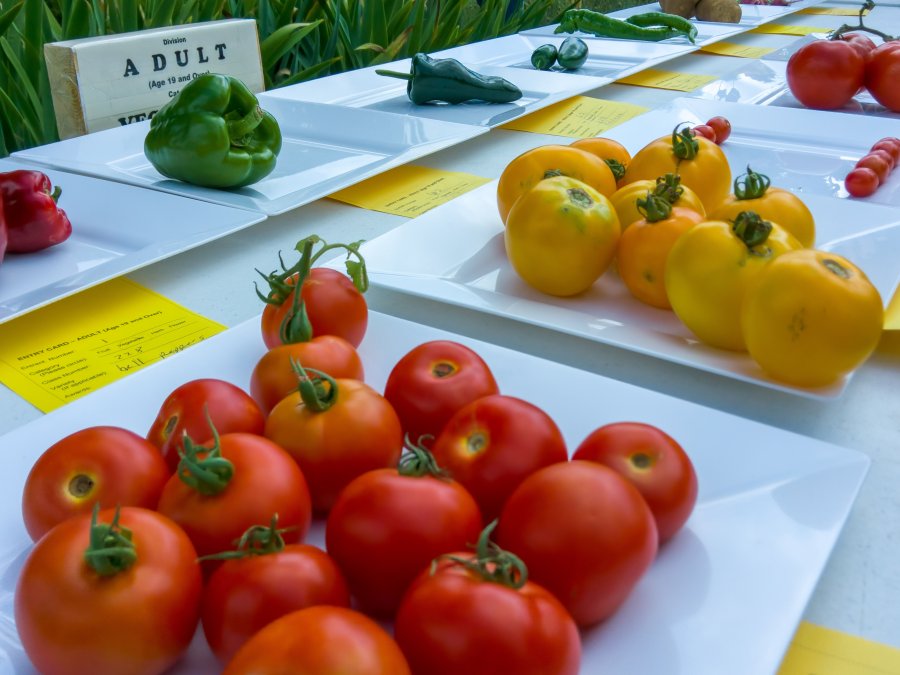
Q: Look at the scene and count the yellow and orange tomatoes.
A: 9